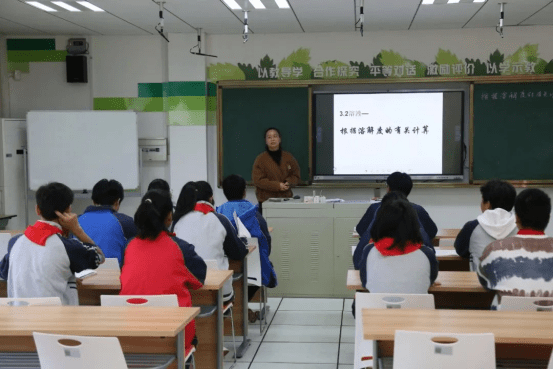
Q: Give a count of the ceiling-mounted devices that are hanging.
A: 5